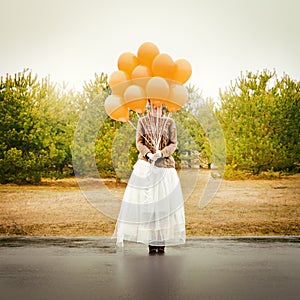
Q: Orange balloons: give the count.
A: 10